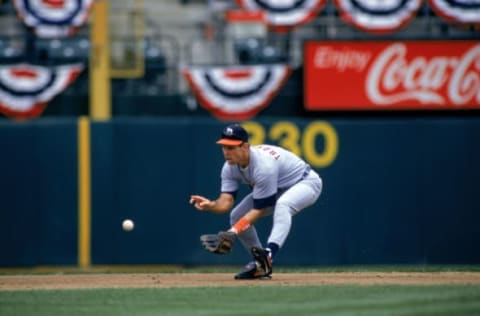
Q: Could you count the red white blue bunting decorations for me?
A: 6